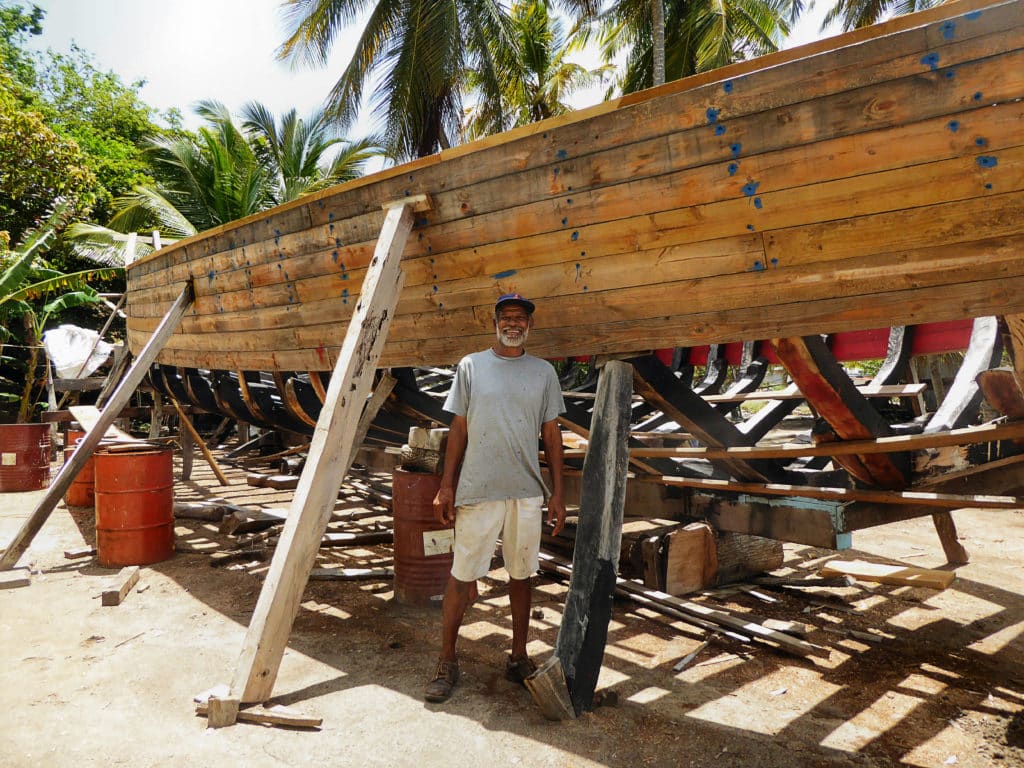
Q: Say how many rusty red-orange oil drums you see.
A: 4